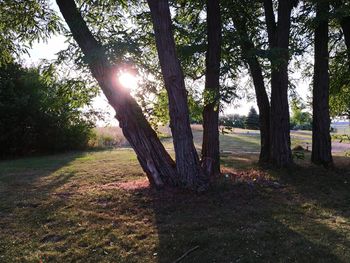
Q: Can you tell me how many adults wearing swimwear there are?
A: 0